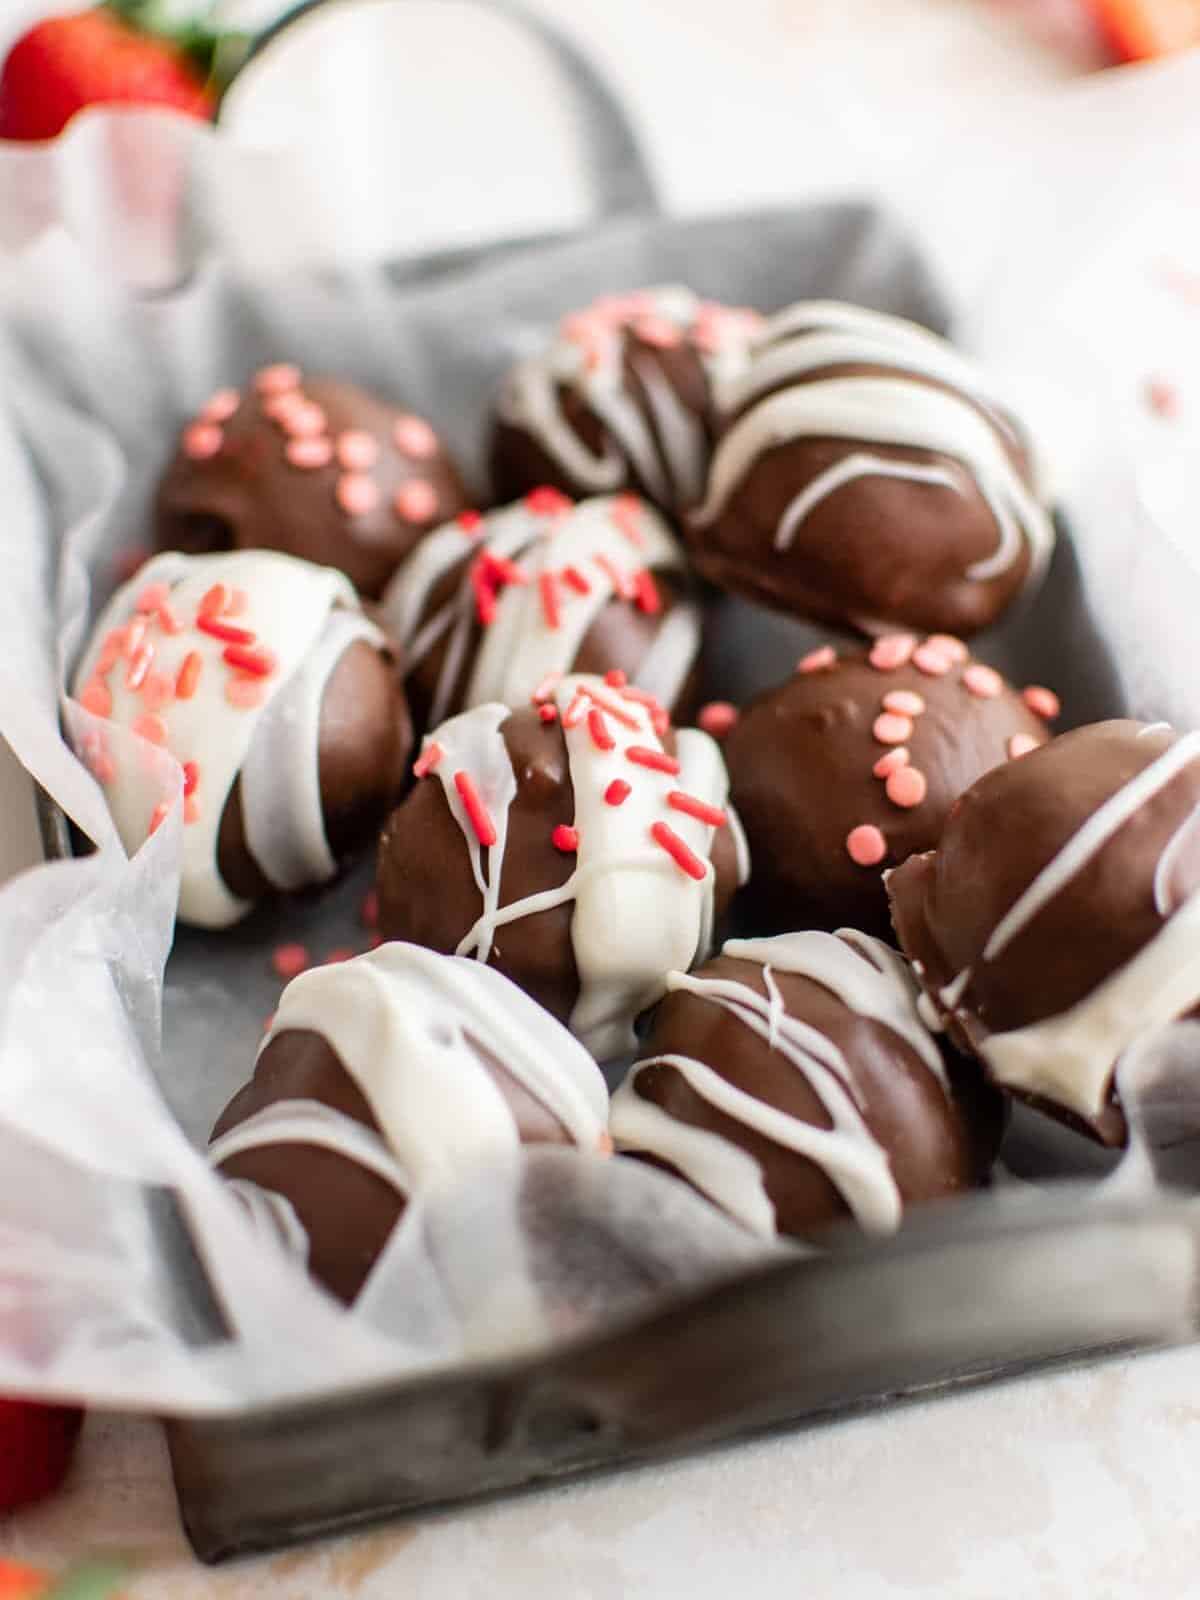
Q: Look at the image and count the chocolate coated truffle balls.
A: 10